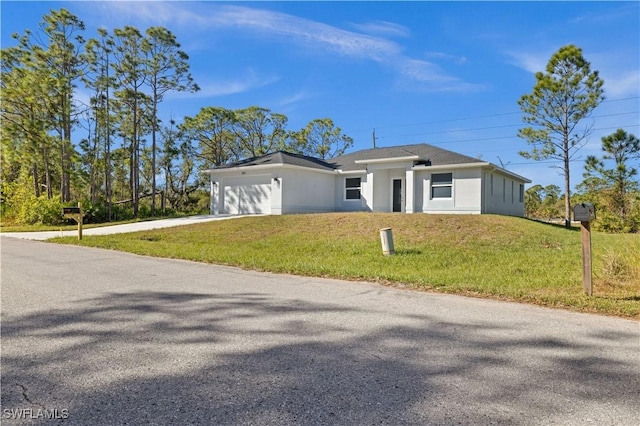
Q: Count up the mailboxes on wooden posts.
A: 2